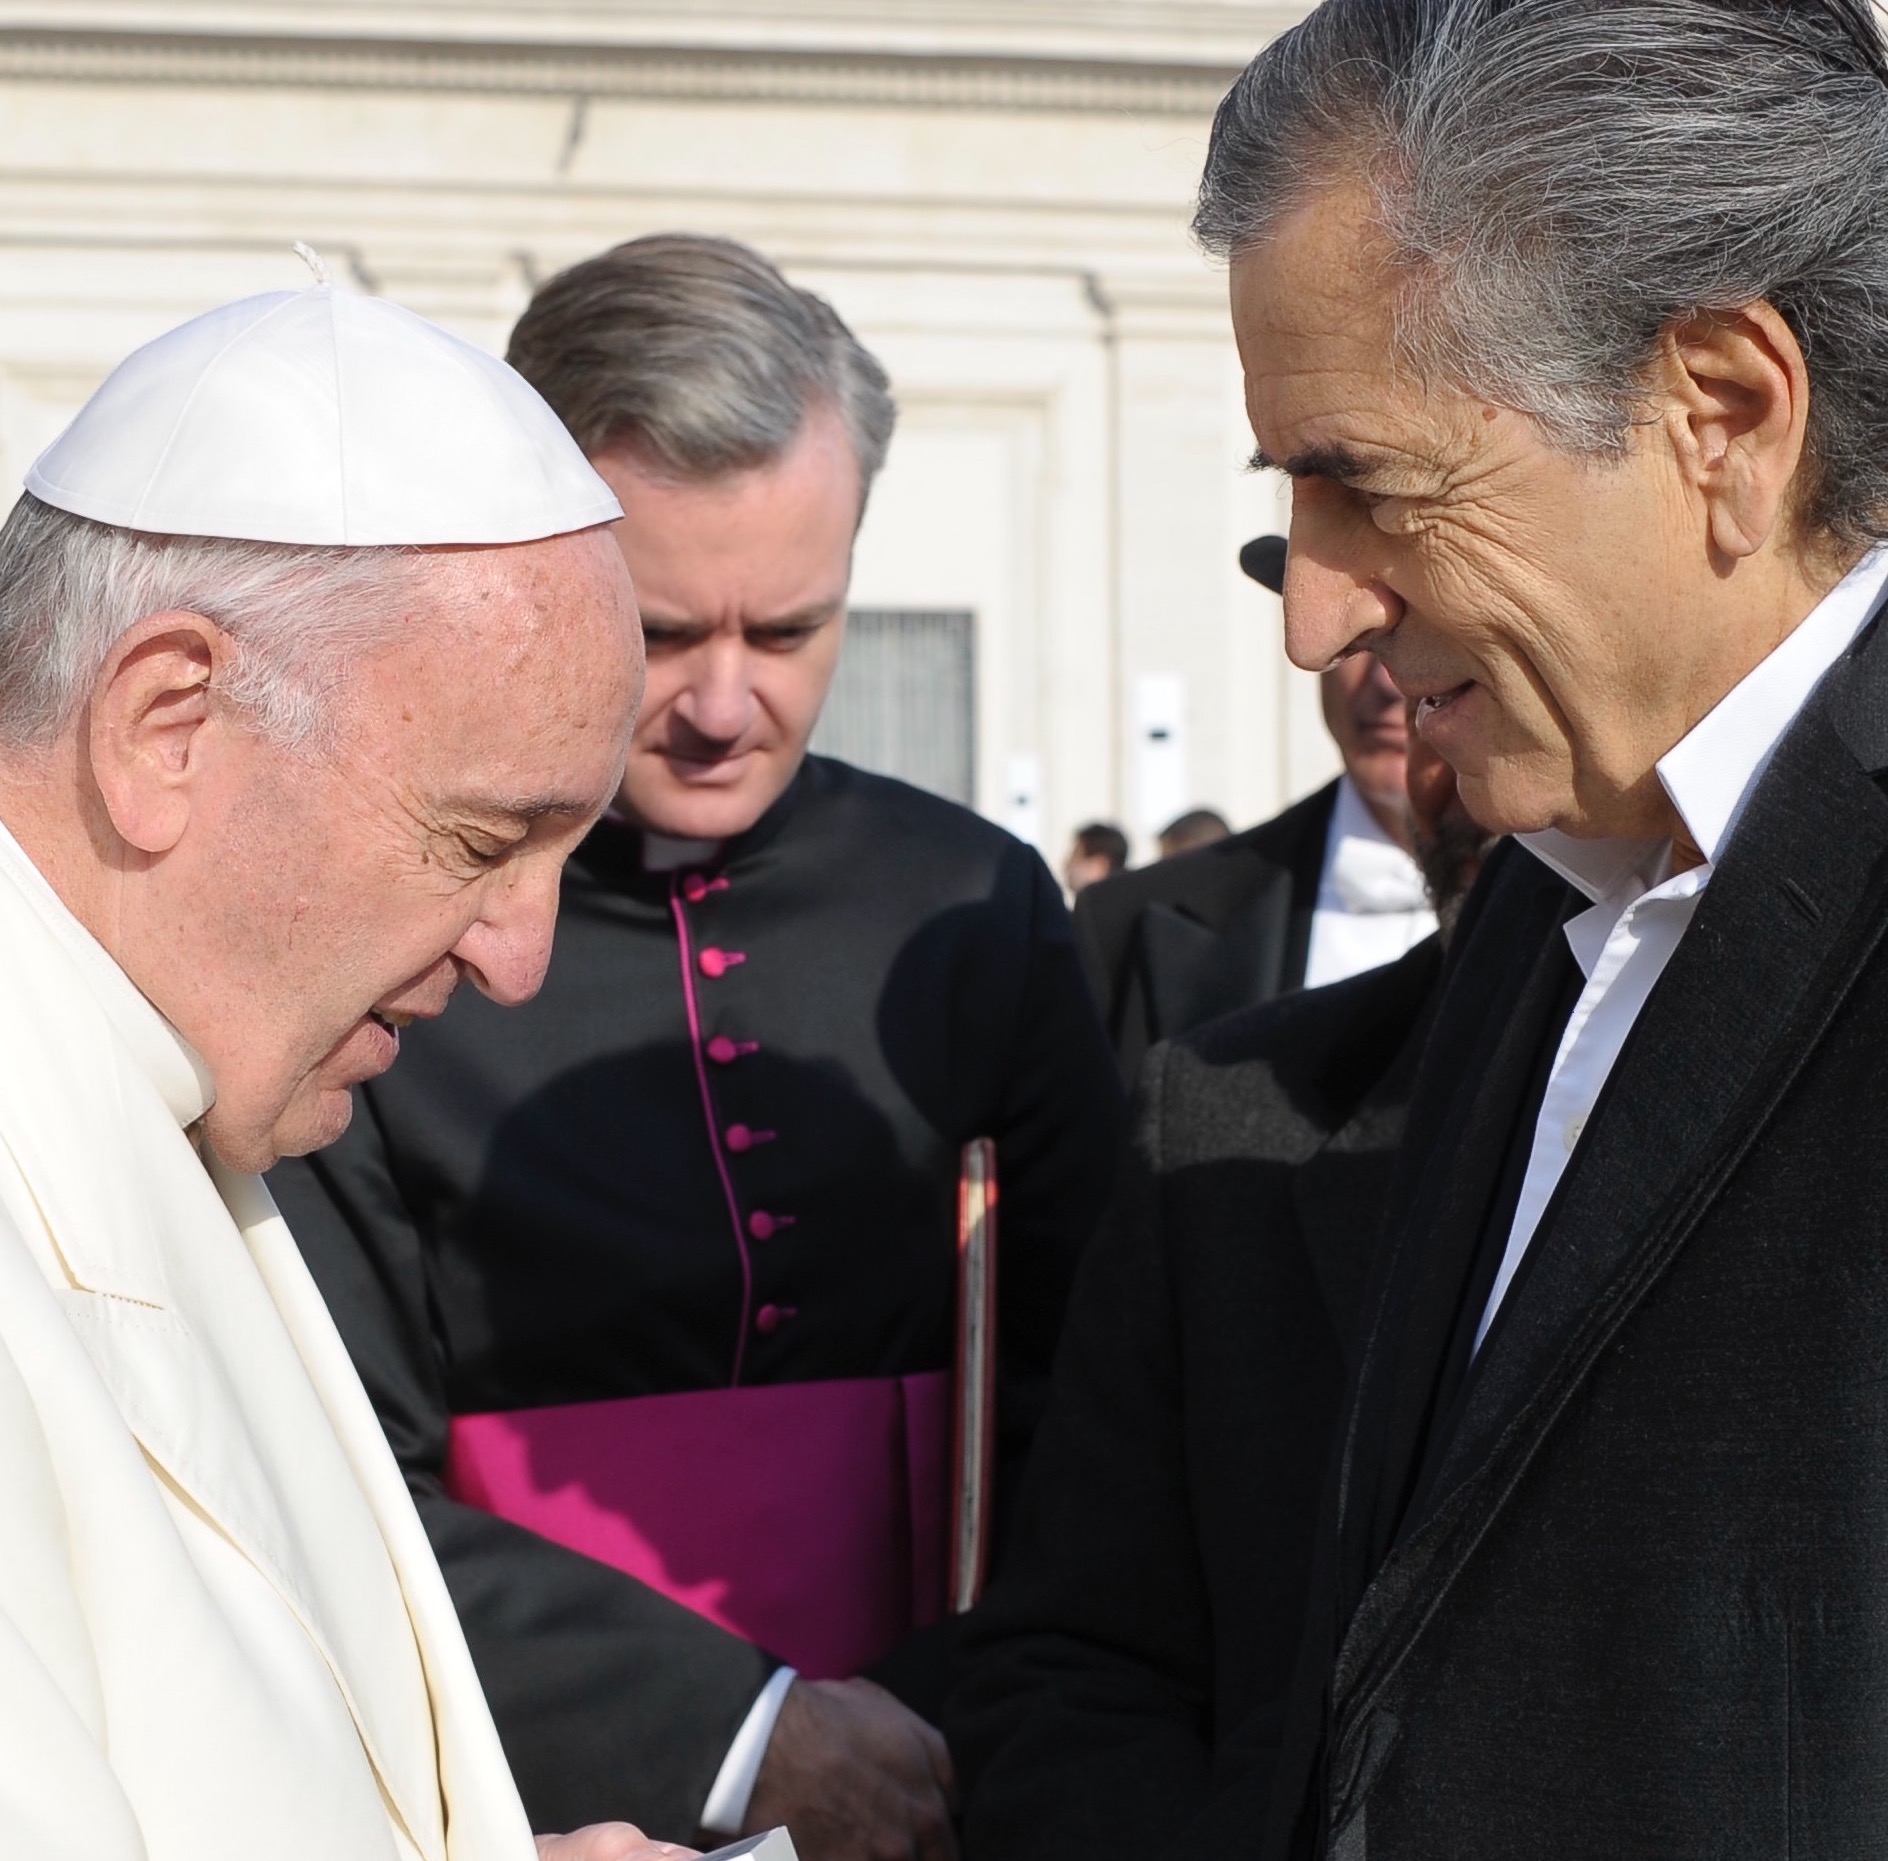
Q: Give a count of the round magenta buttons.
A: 6